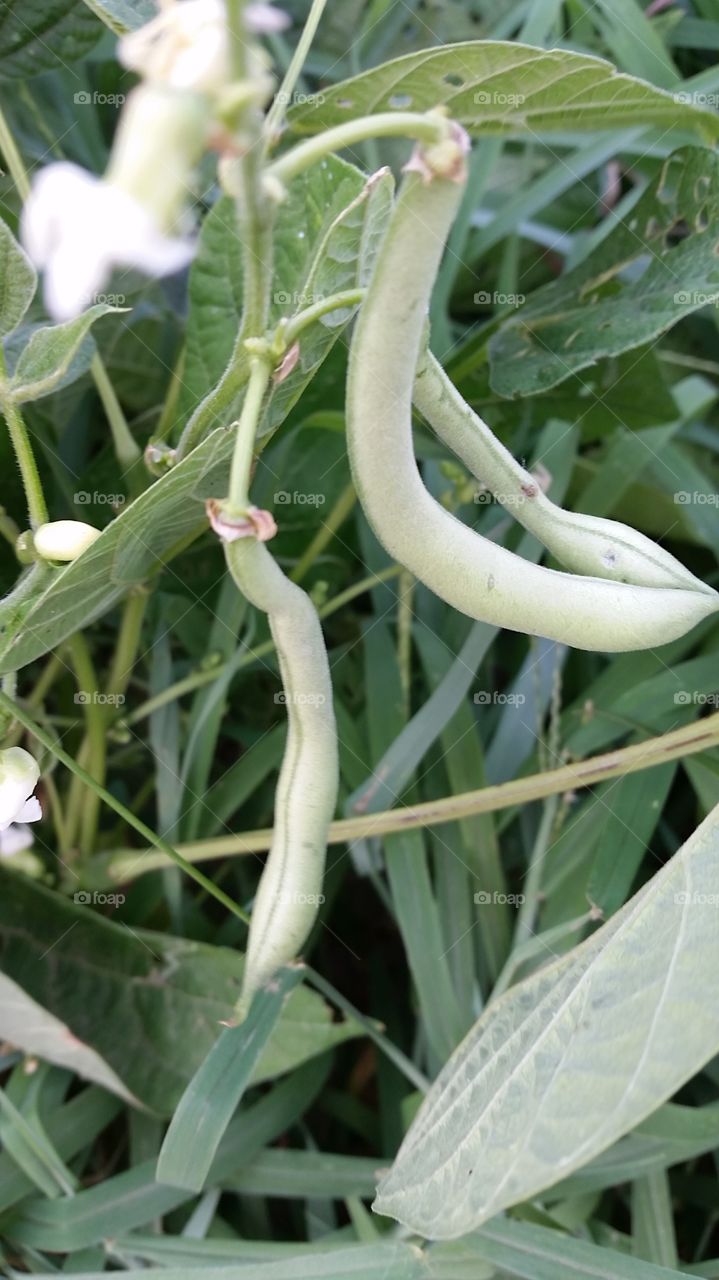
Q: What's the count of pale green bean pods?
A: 3